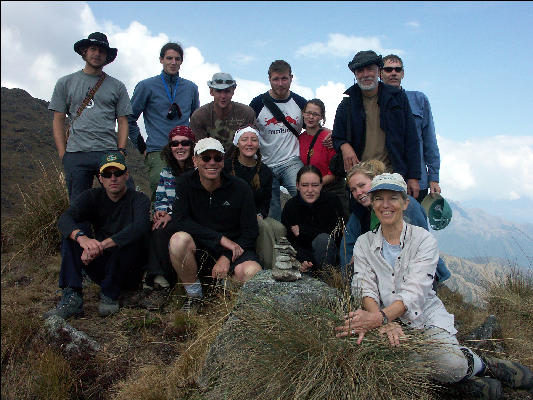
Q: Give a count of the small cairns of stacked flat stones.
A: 1